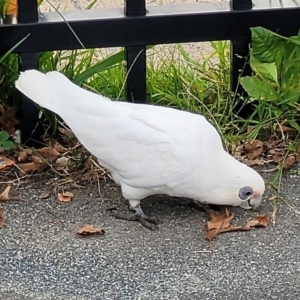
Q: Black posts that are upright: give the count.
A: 3